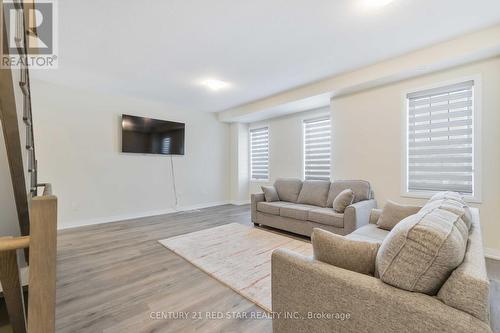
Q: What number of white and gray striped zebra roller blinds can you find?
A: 3